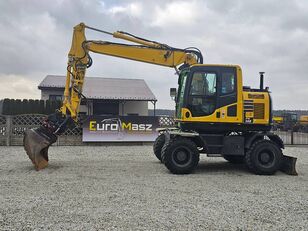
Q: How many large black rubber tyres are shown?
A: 4